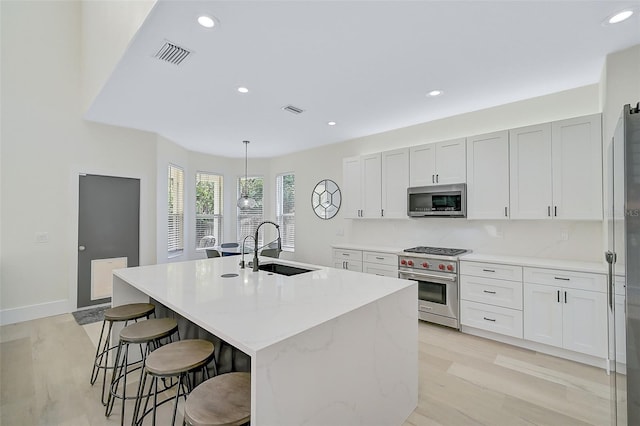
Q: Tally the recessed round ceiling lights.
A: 5